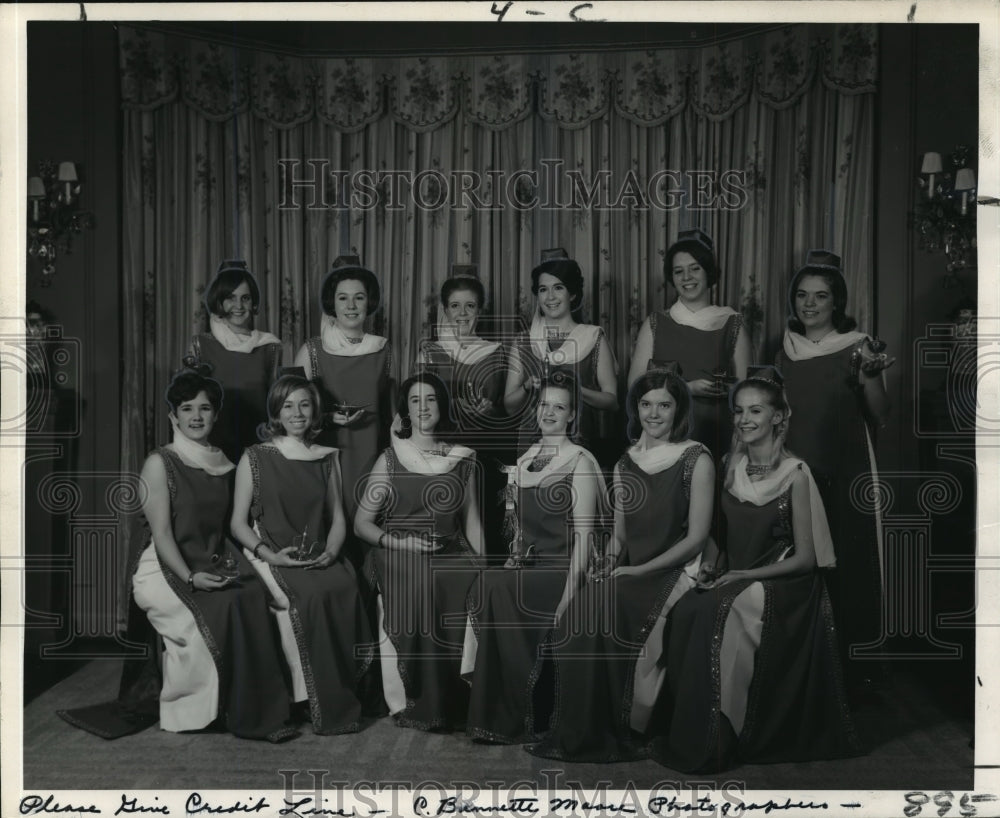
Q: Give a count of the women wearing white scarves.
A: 12